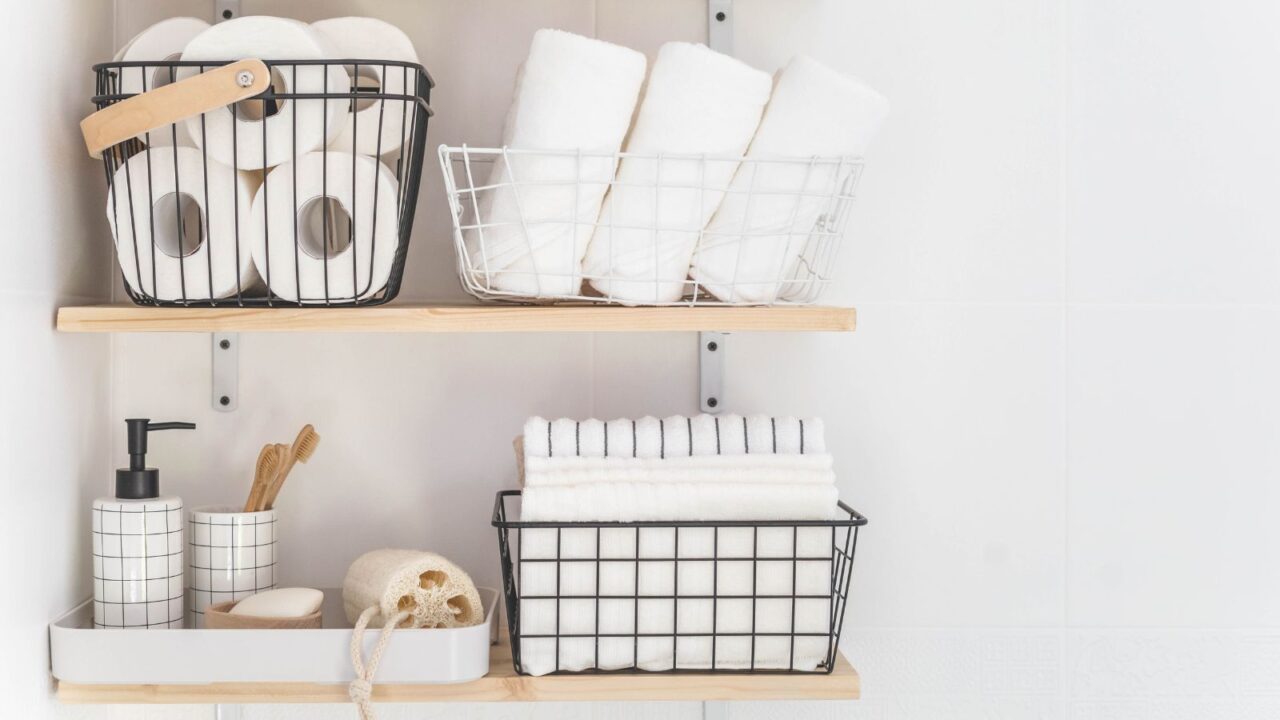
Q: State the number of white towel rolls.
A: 3